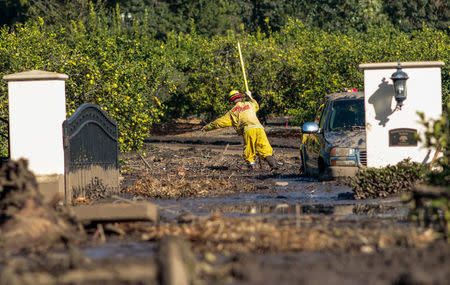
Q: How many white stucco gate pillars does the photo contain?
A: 2